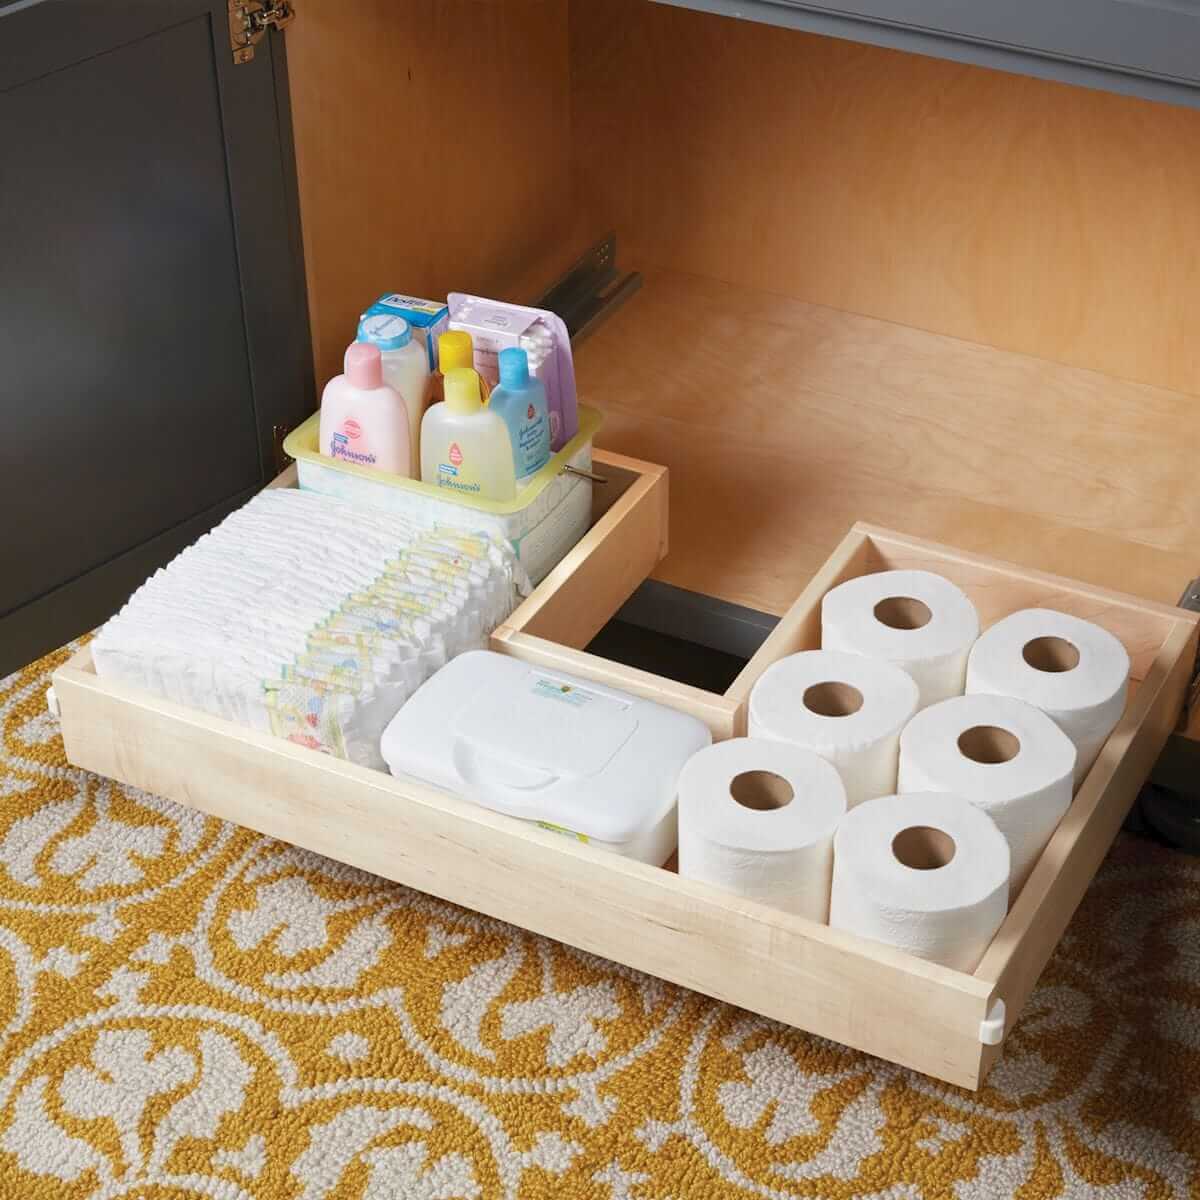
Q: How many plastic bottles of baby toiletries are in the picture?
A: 5